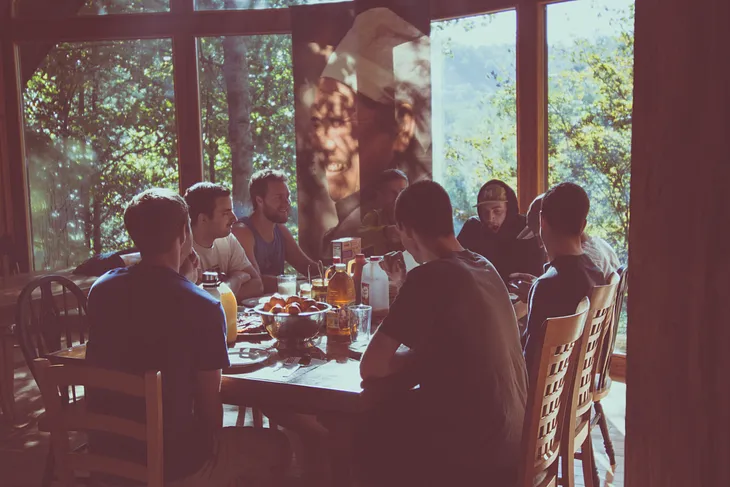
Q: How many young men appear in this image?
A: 8